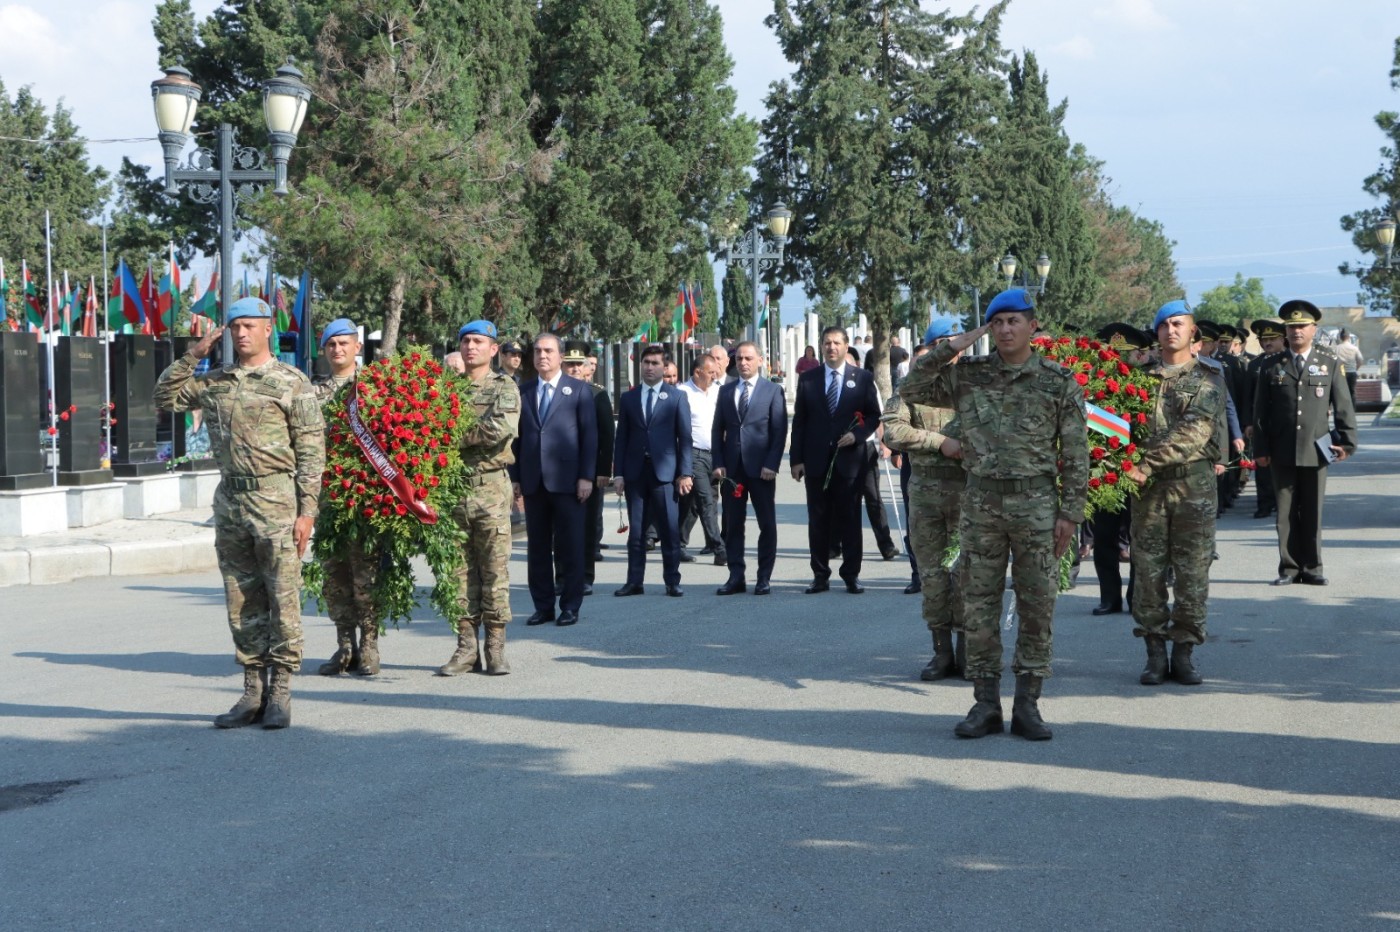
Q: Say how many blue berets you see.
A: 6